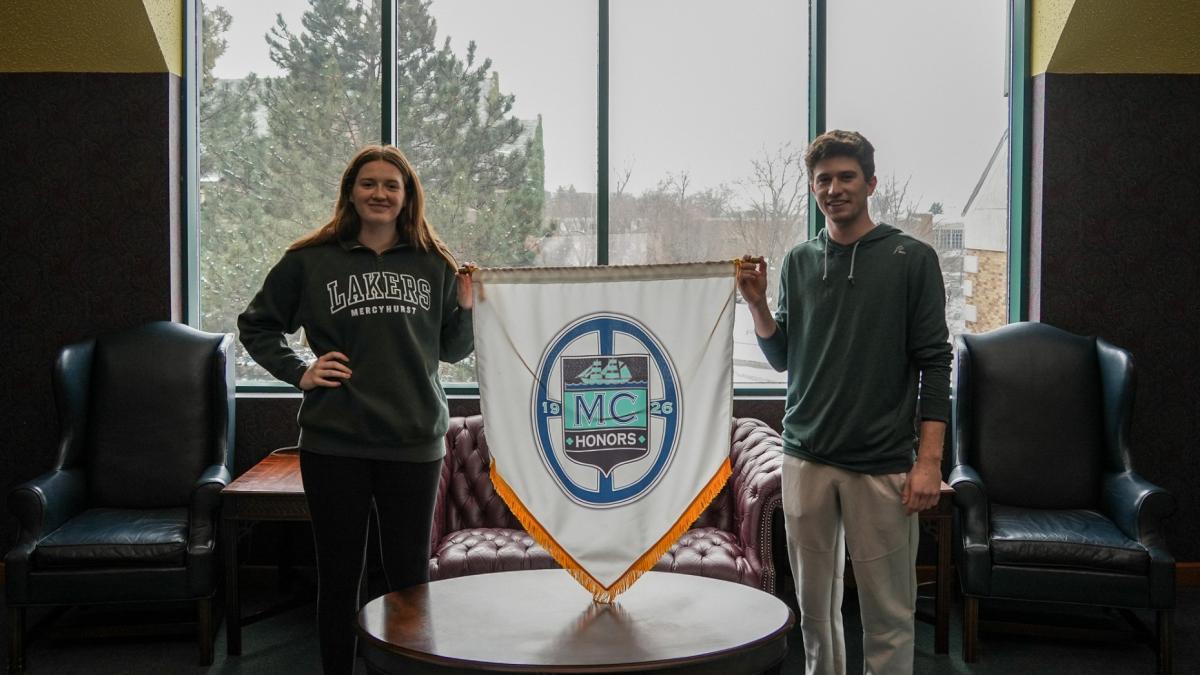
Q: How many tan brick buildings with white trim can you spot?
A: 1